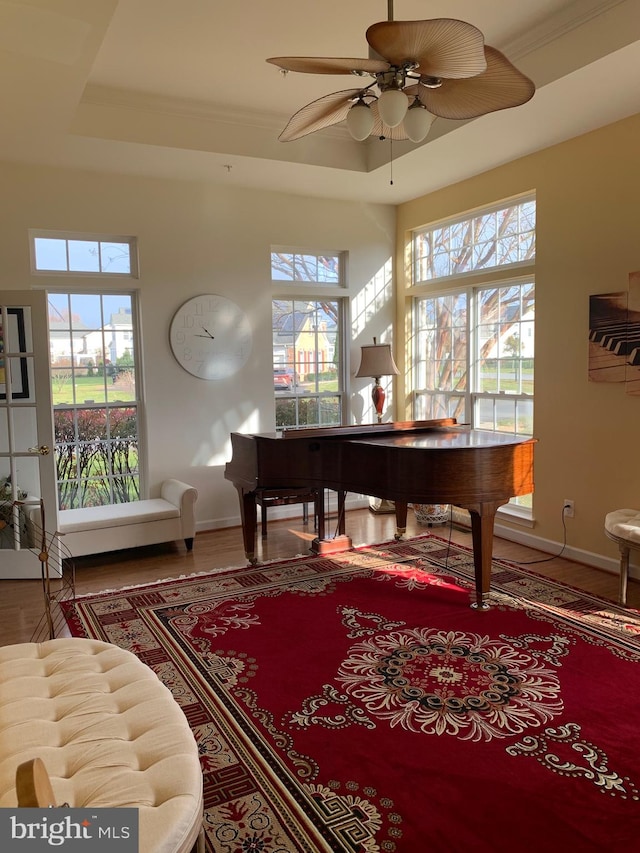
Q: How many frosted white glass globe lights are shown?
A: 3